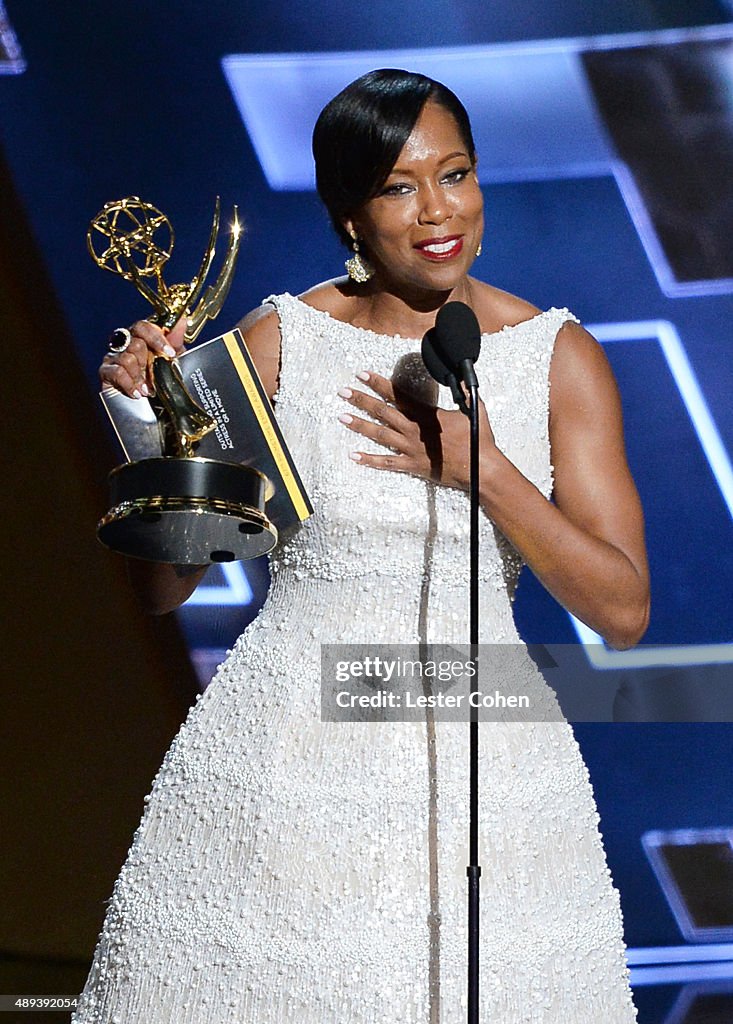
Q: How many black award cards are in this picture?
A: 1